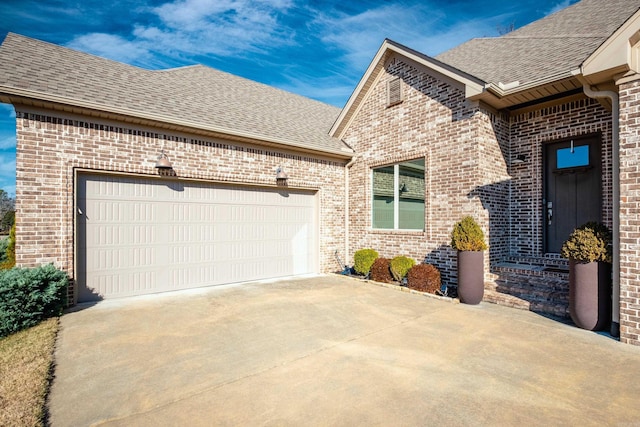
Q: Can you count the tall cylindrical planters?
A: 2